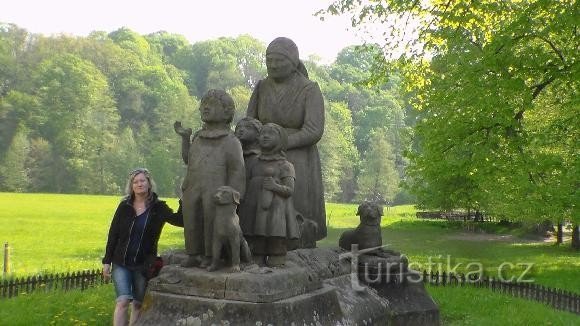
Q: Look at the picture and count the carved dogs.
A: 2